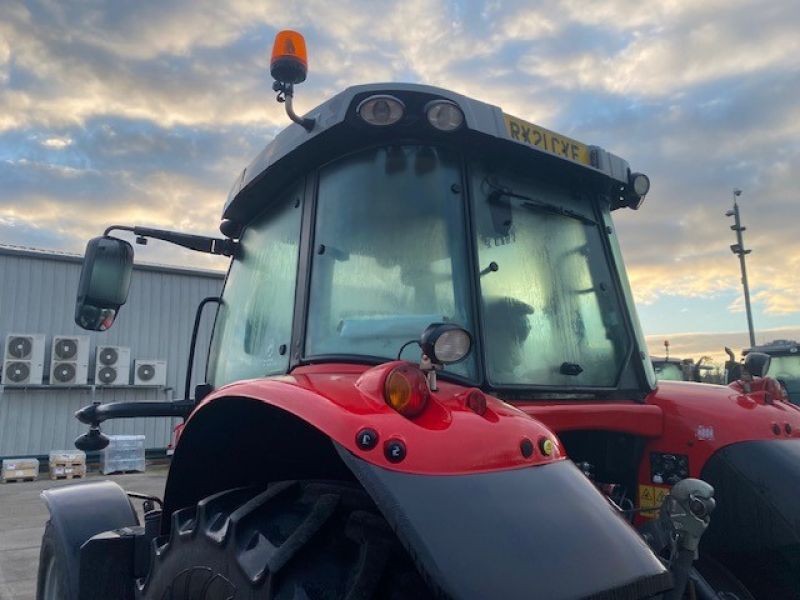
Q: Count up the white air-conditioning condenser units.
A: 4